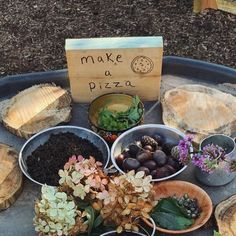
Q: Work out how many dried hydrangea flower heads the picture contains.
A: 3